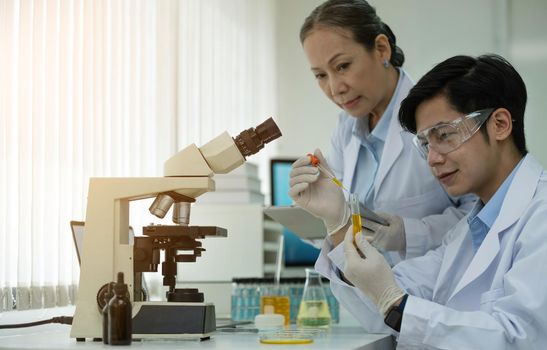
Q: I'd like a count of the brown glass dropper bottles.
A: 2